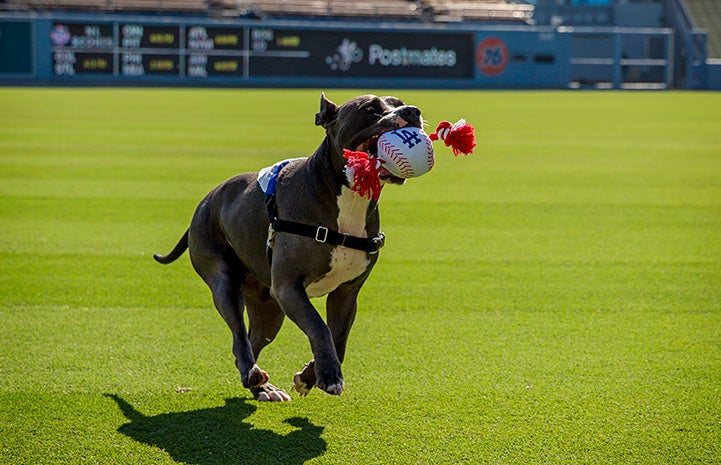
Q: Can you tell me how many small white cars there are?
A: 0